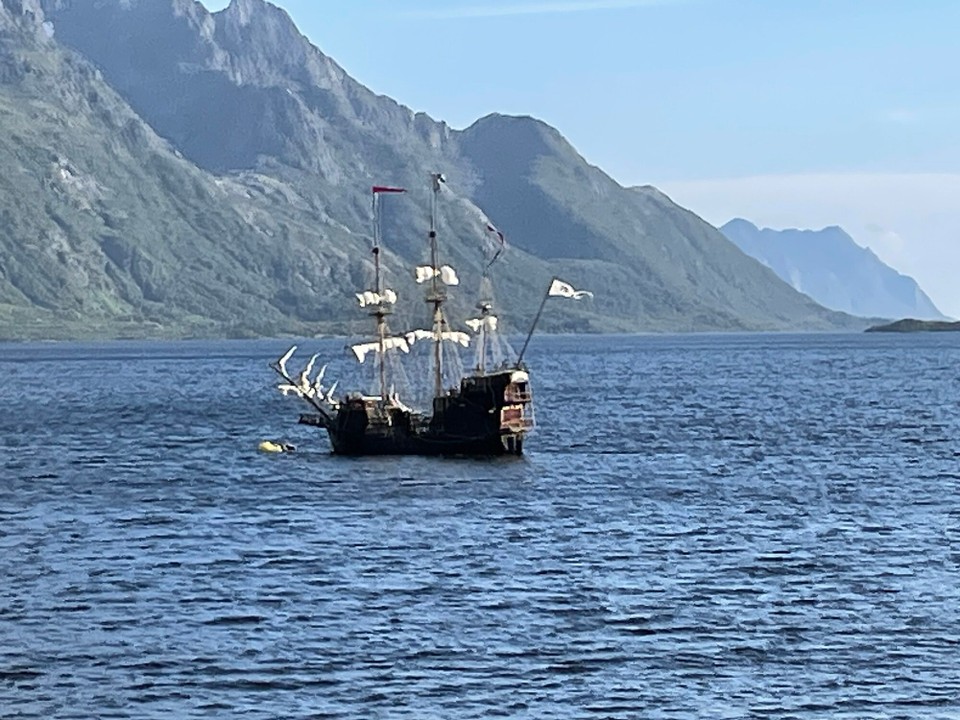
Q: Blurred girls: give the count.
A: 0